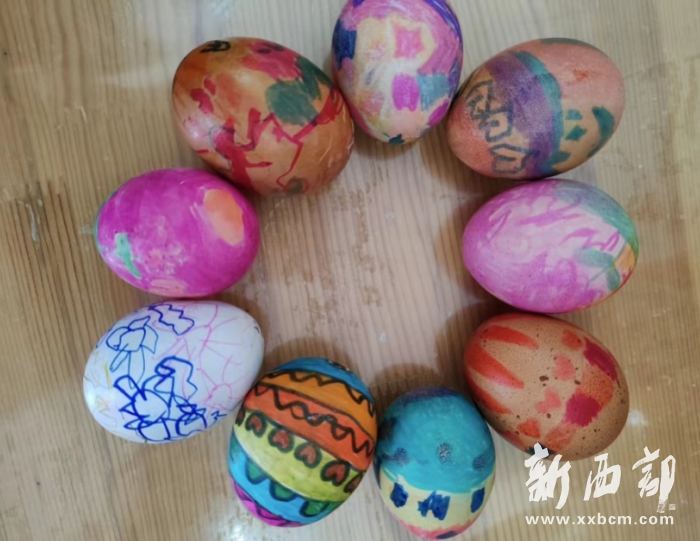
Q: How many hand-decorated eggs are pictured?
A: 9